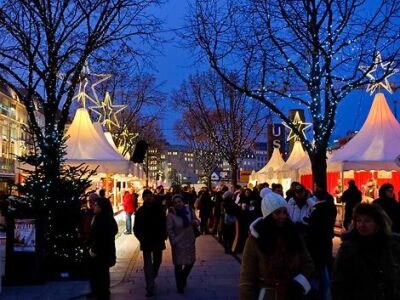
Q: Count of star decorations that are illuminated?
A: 5